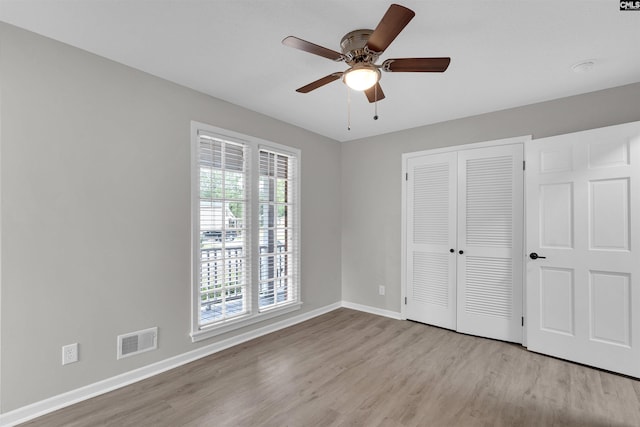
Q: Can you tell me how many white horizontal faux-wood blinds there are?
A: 2